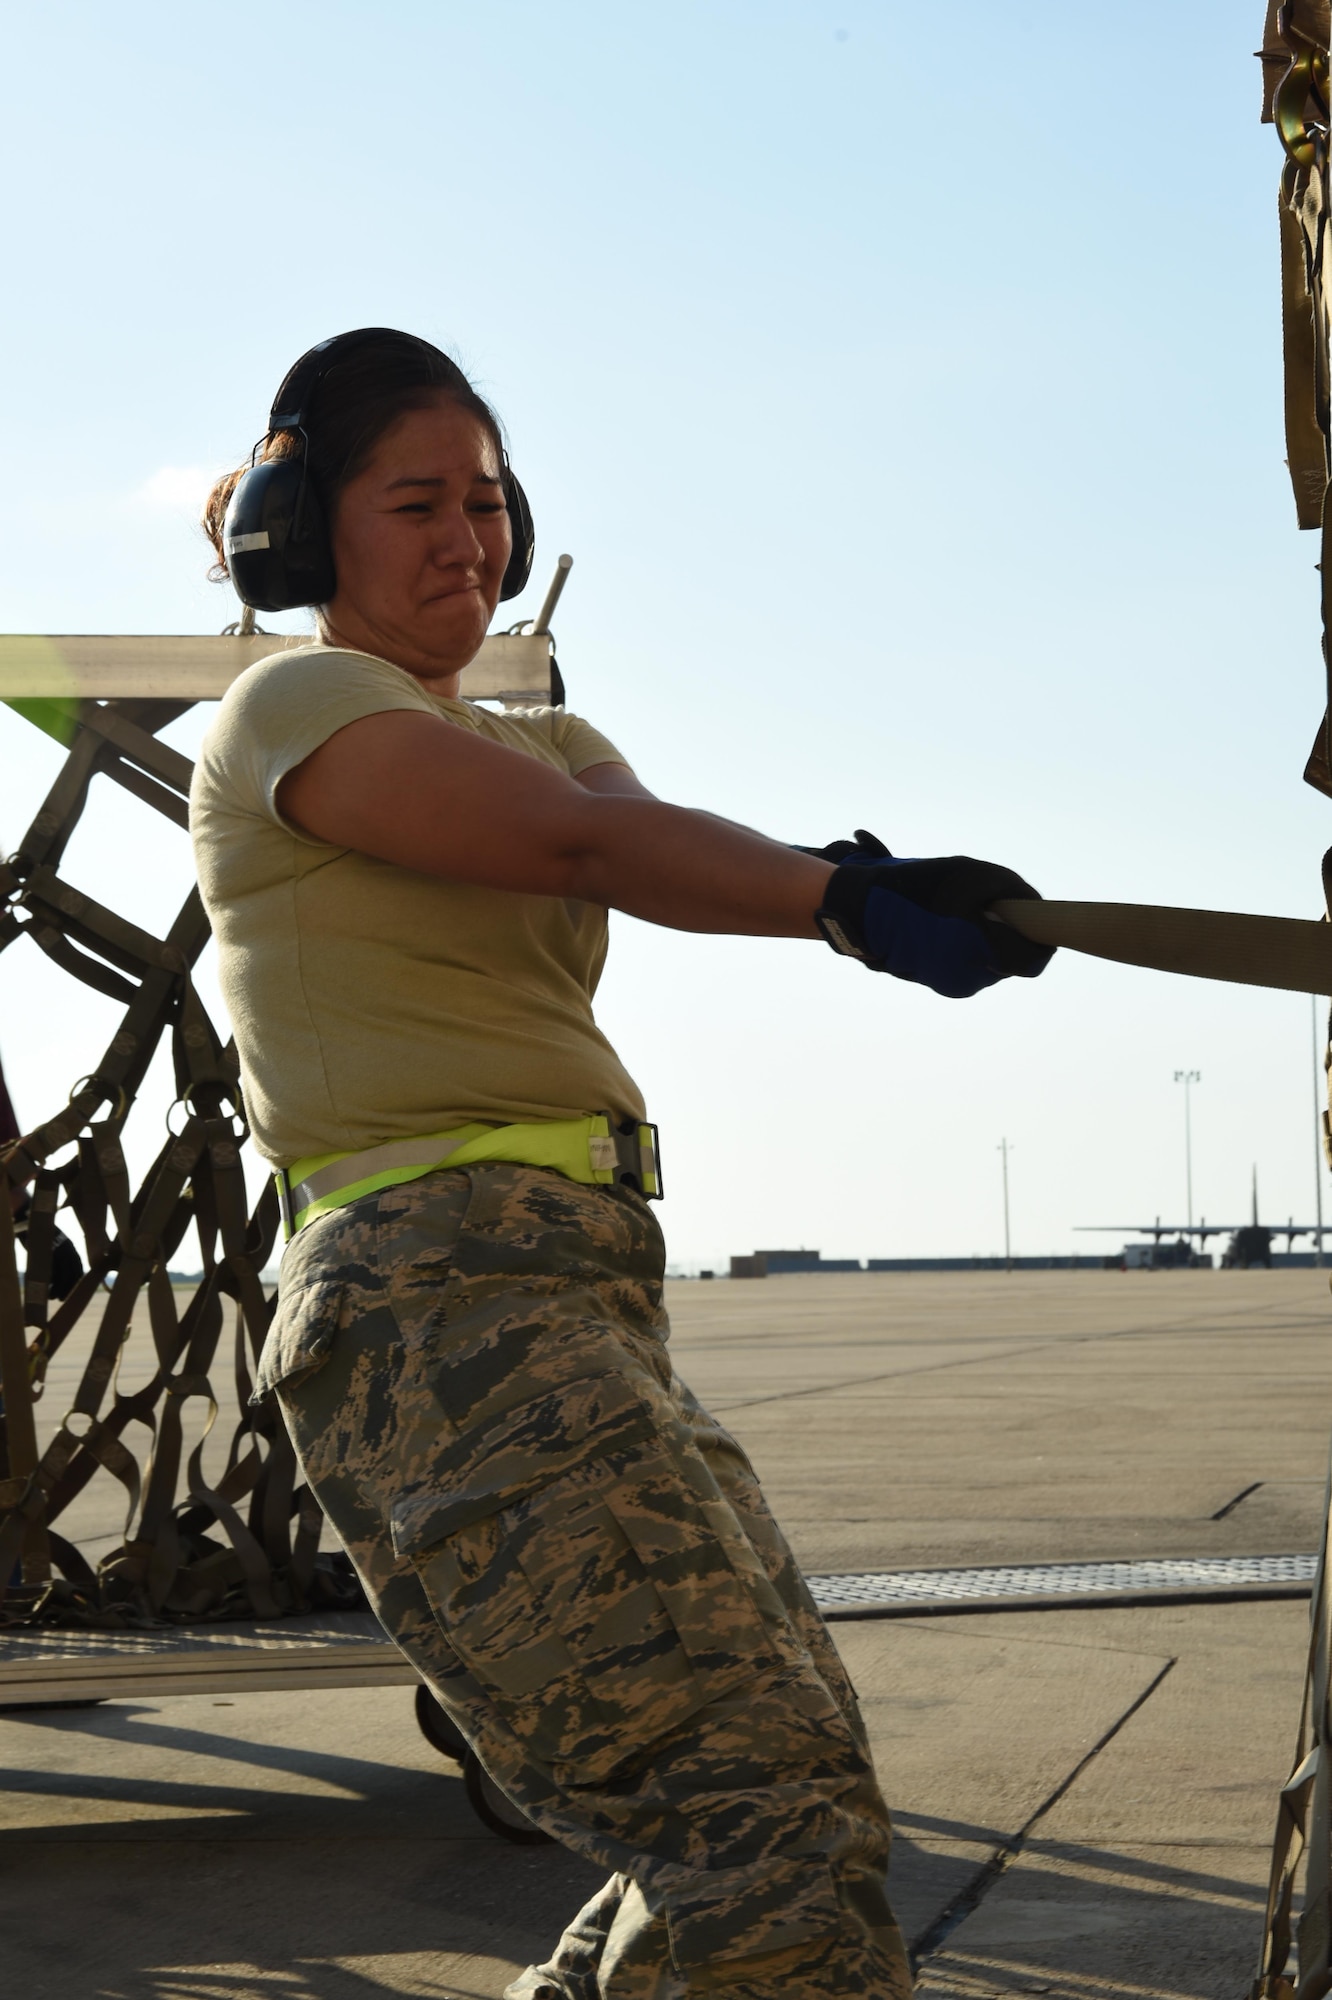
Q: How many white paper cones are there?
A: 0